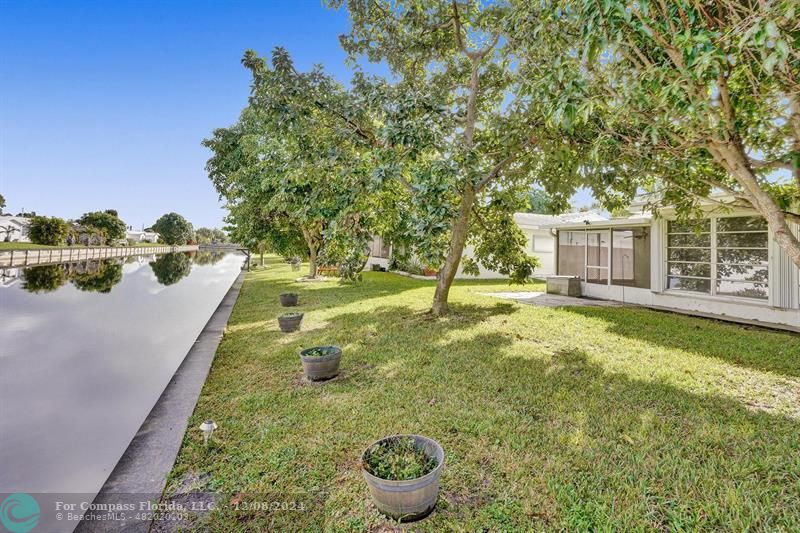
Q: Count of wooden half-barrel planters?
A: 4